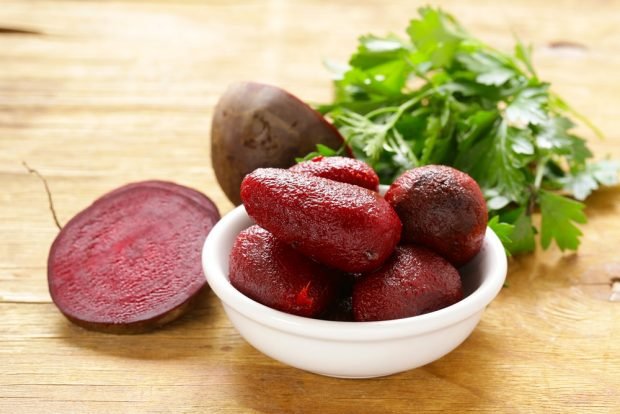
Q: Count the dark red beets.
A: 5